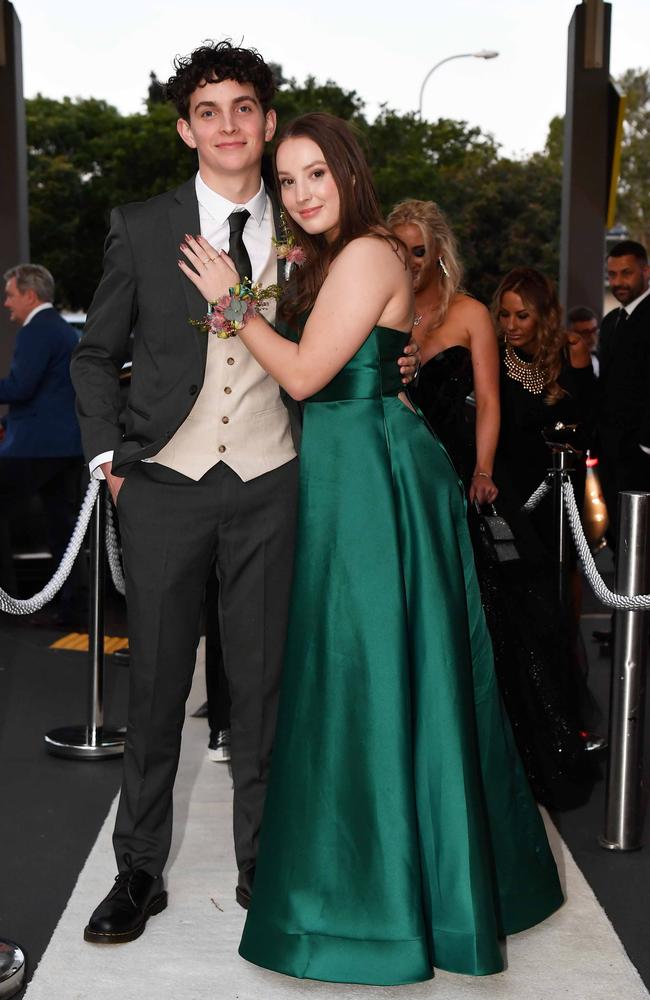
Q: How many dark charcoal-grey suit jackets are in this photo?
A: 1